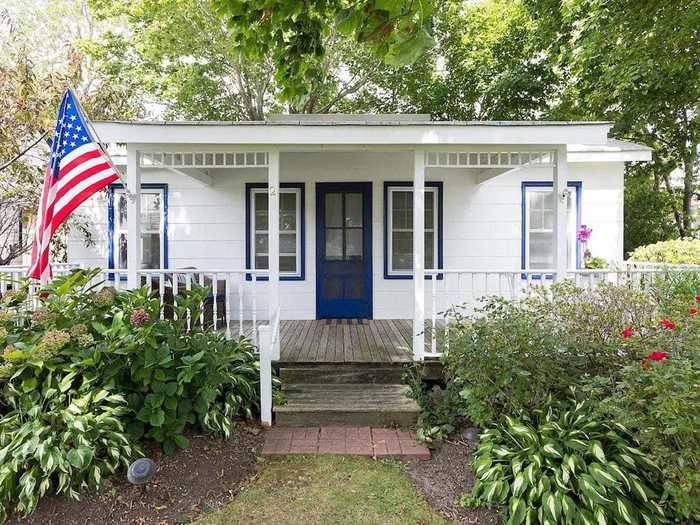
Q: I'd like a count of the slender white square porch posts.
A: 4